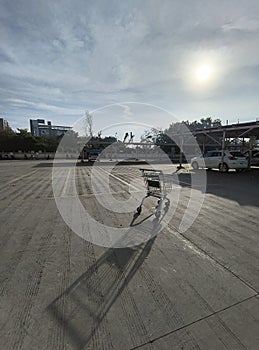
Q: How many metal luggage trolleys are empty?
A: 1